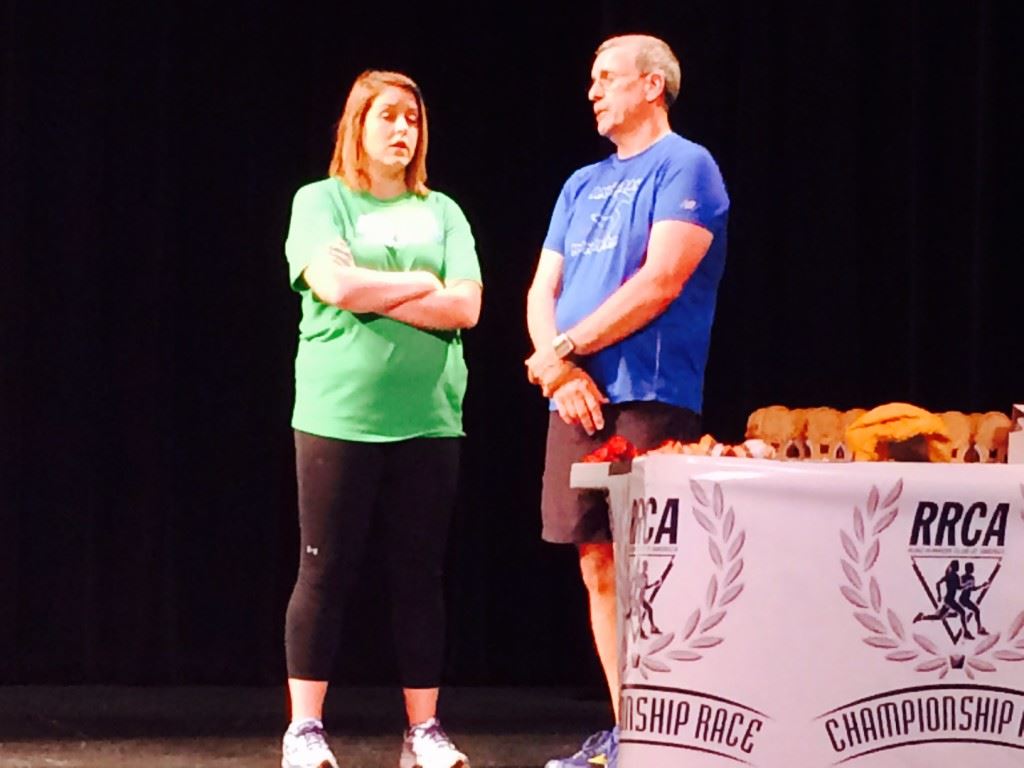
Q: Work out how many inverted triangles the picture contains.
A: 2